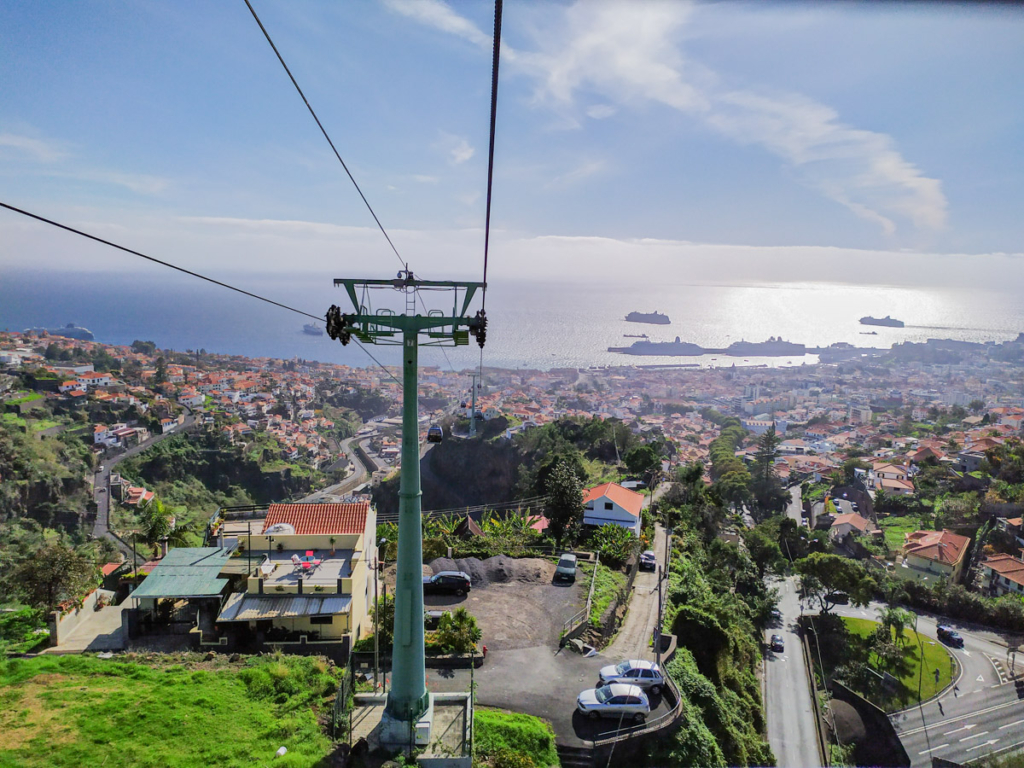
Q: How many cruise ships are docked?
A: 2